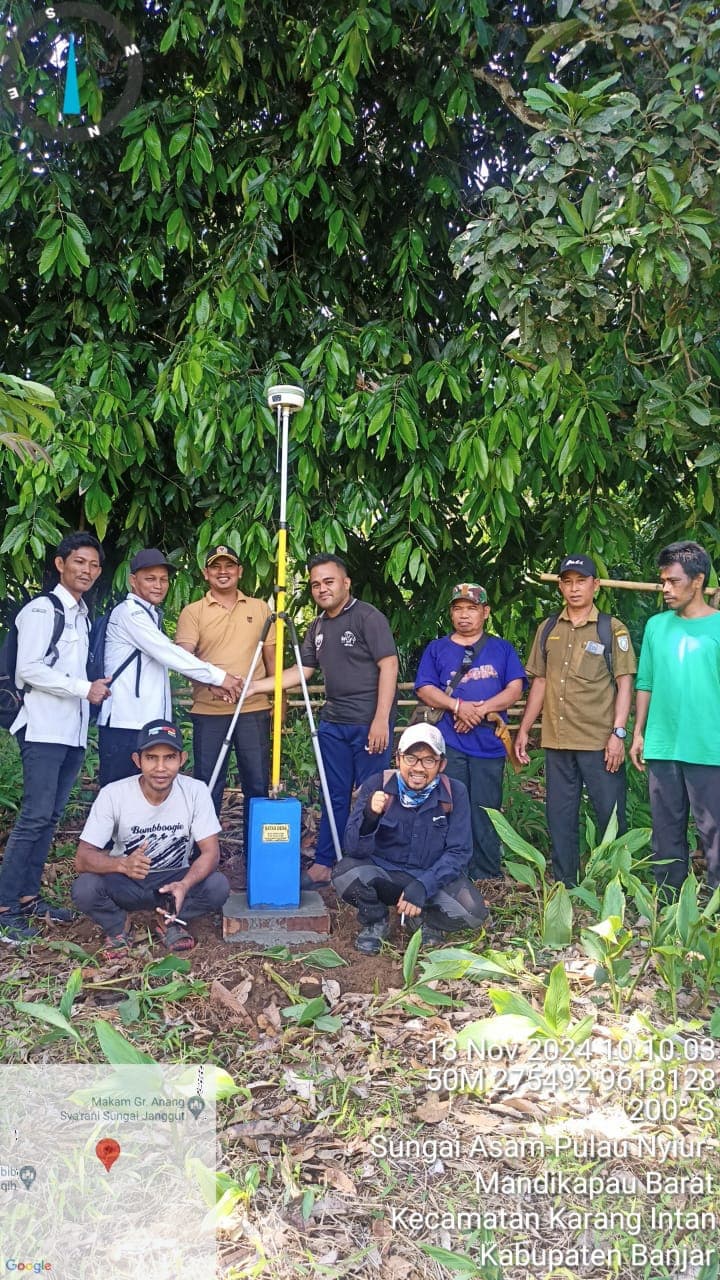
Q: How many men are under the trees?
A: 9